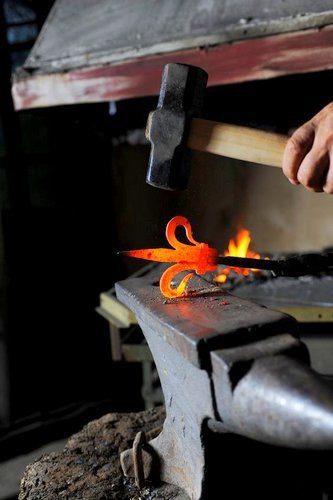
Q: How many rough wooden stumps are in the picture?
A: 1